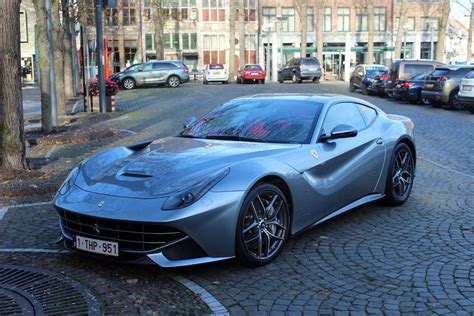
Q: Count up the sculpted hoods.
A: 1